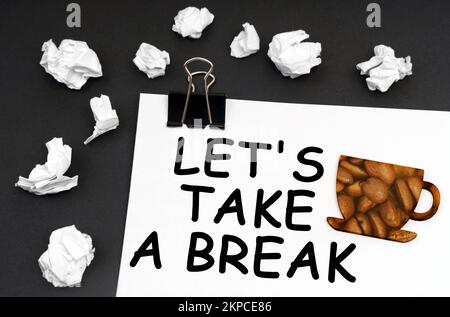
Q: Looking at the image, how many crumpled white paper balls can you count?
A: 9